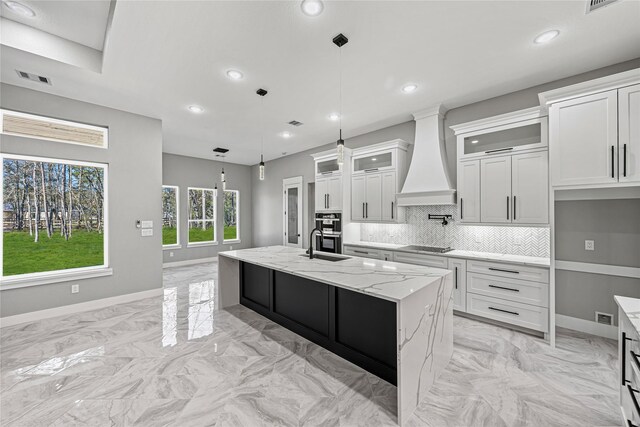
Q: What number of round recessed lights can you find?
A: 8